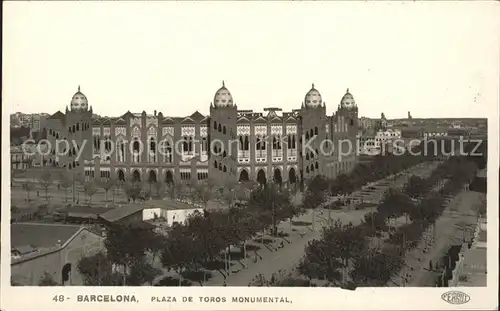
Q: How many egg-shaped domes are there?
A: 4